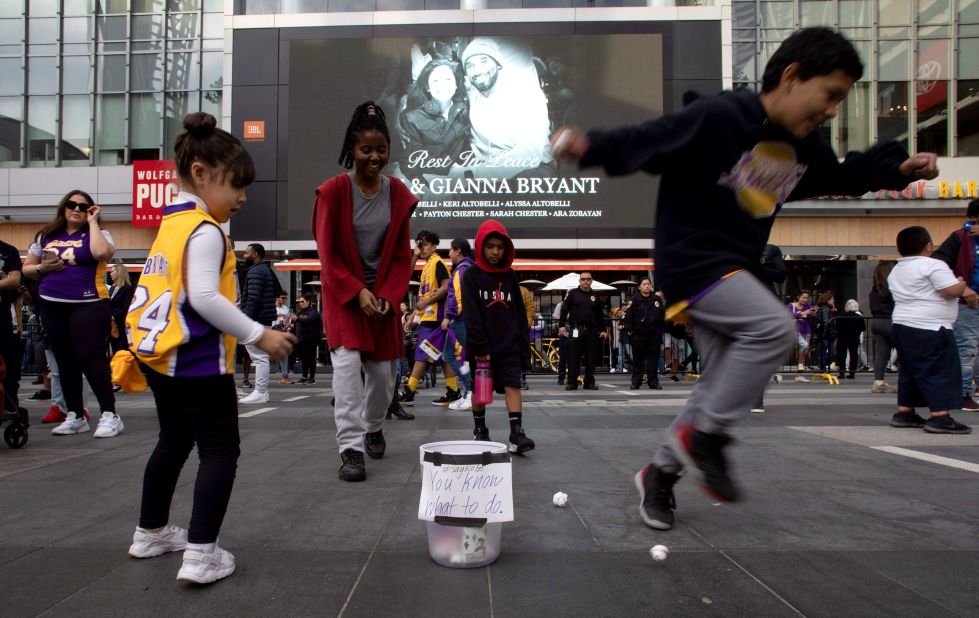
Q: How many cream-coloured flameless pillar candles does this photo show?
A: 0